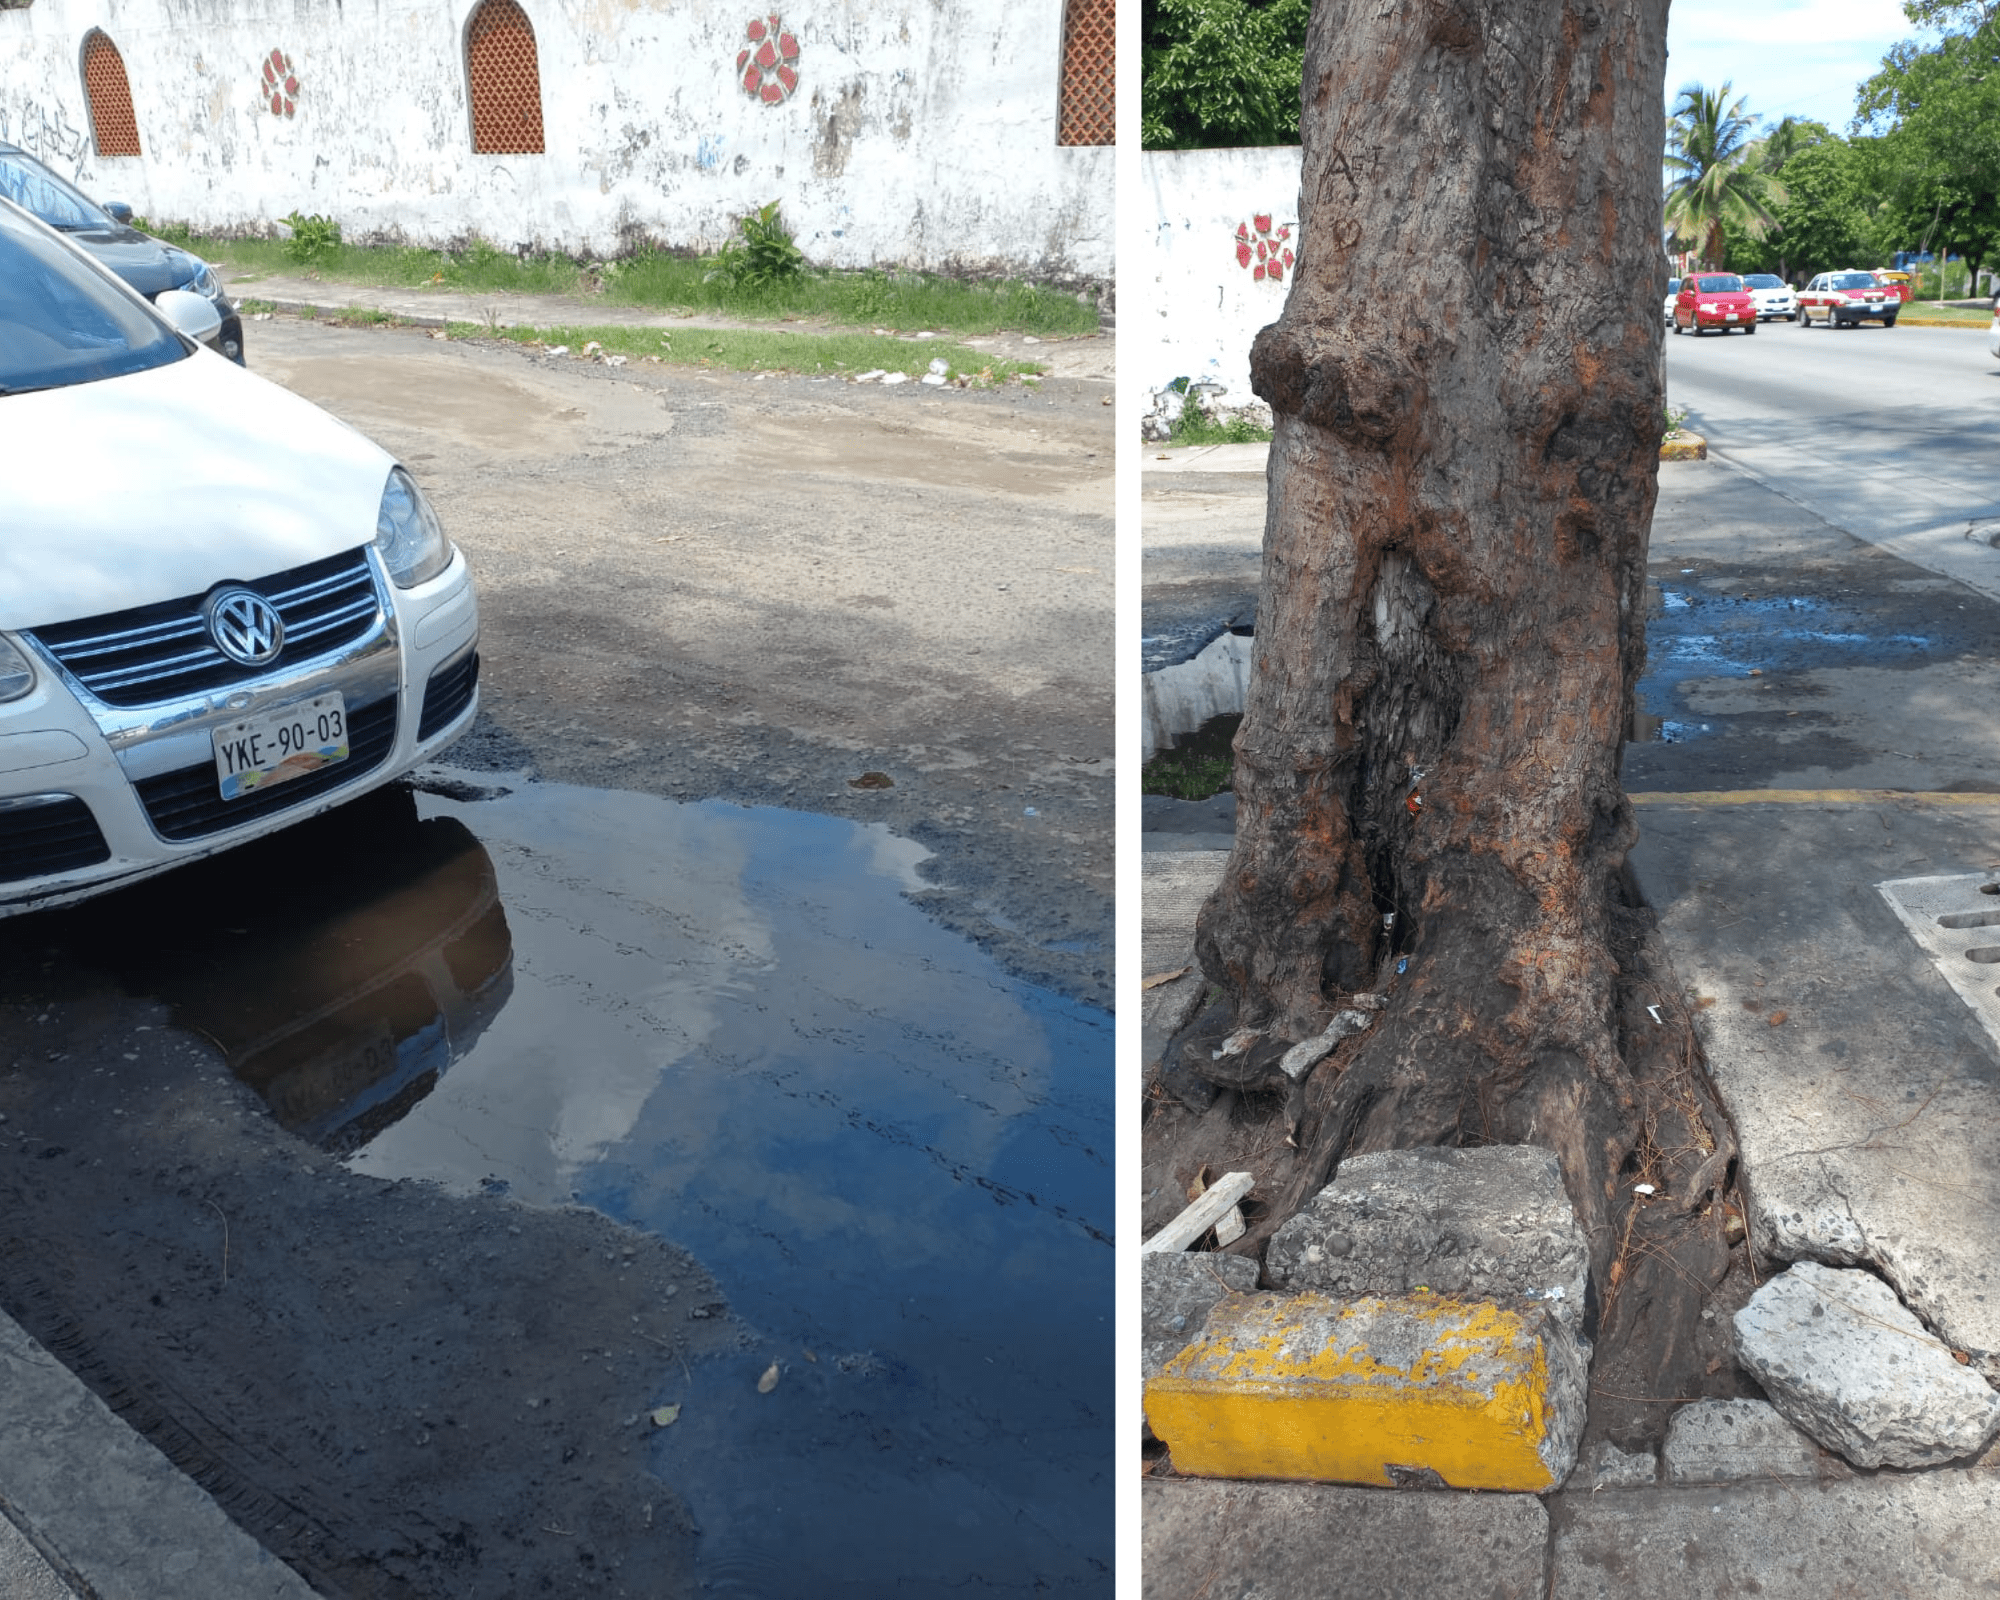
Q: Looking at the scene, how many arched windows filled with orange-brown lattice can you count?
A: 3